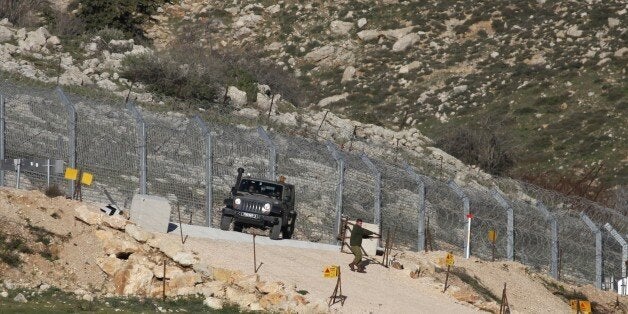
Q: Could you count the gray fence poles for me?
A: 13